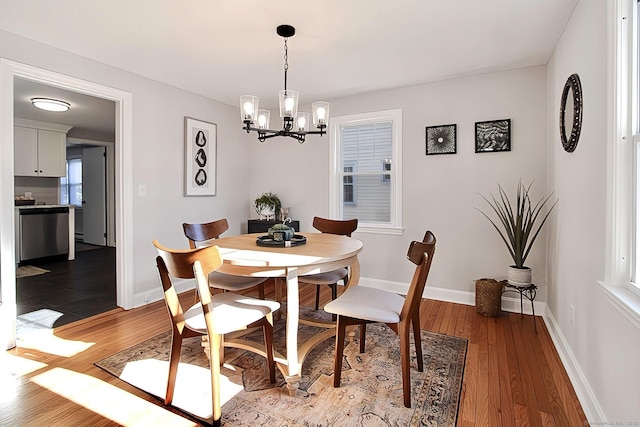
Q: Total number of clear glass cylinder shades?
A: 5